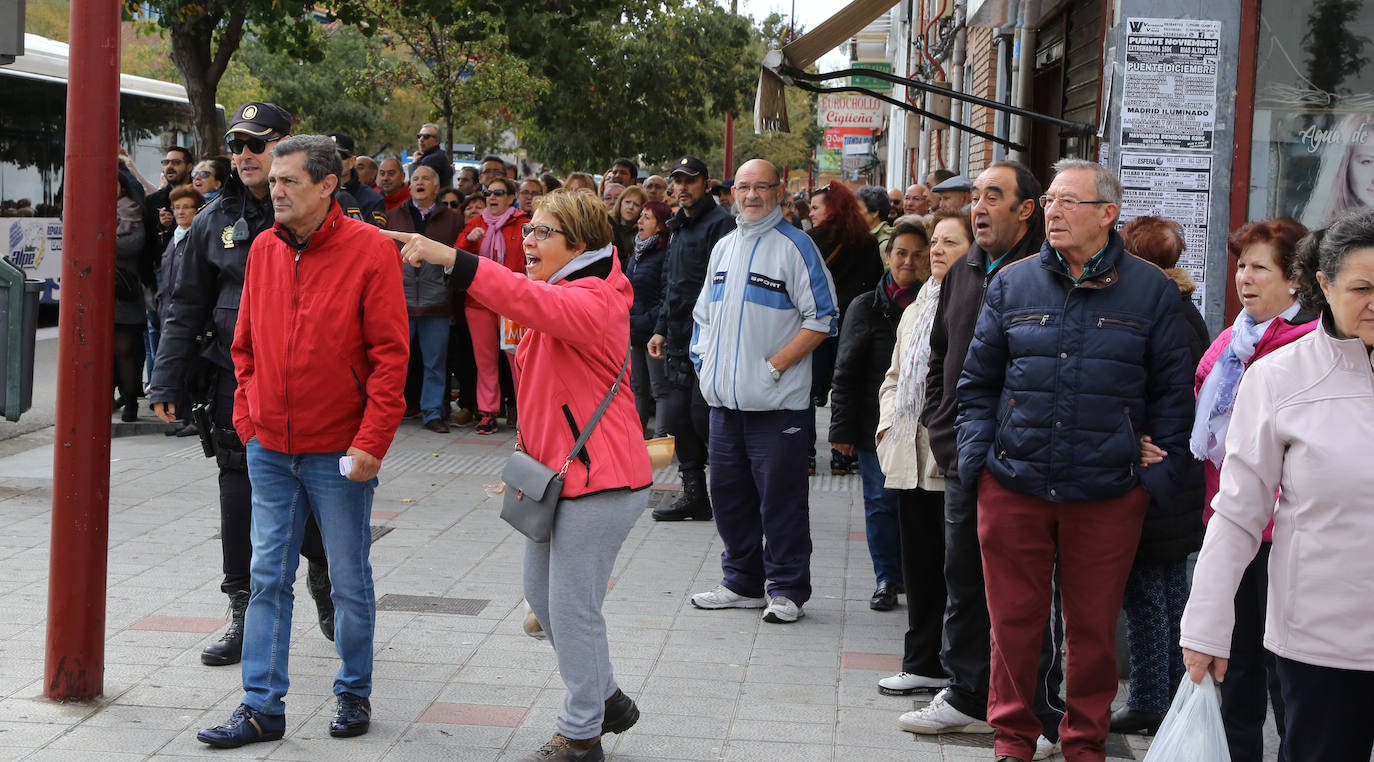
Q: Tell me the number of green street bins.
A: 1